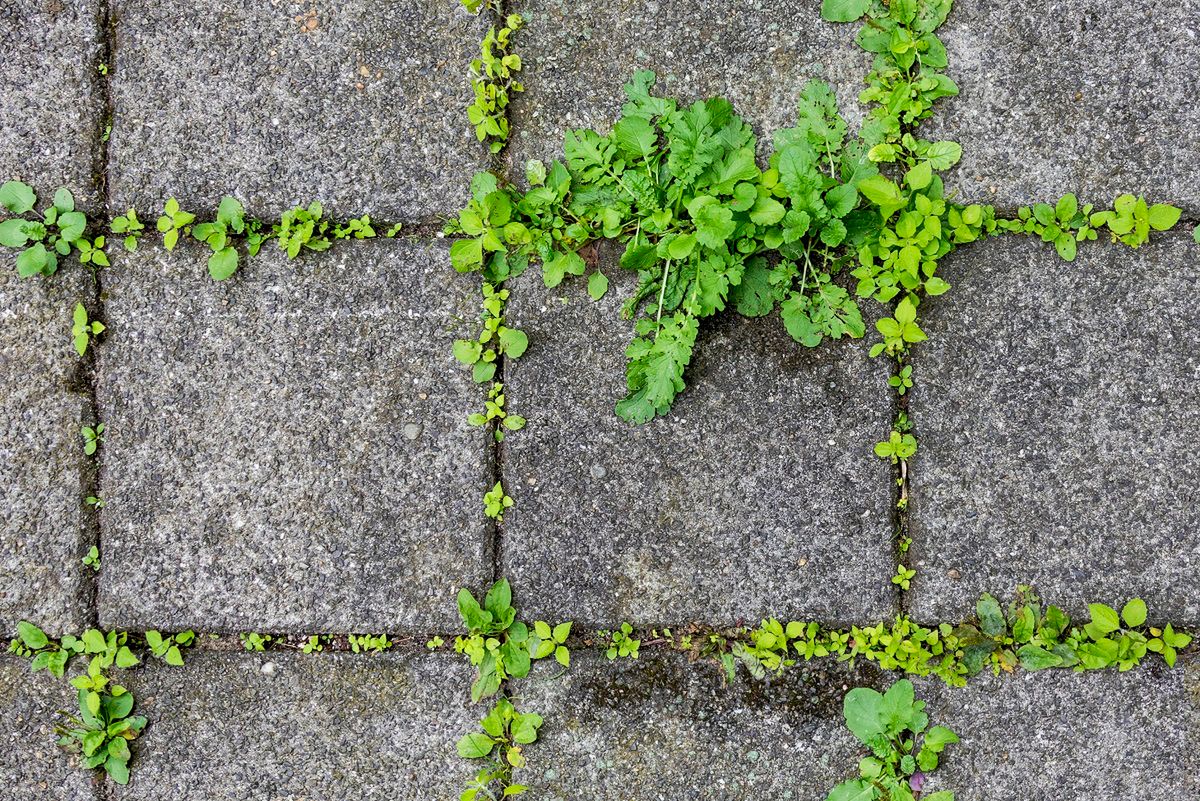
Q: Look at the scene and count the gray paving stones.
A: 12